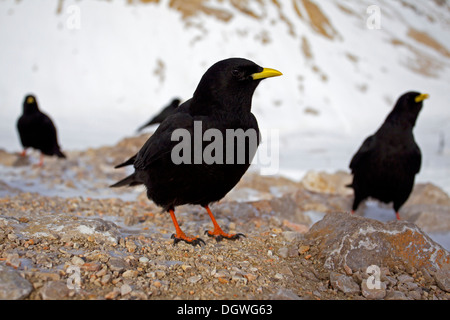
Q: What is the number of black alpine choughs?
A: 4